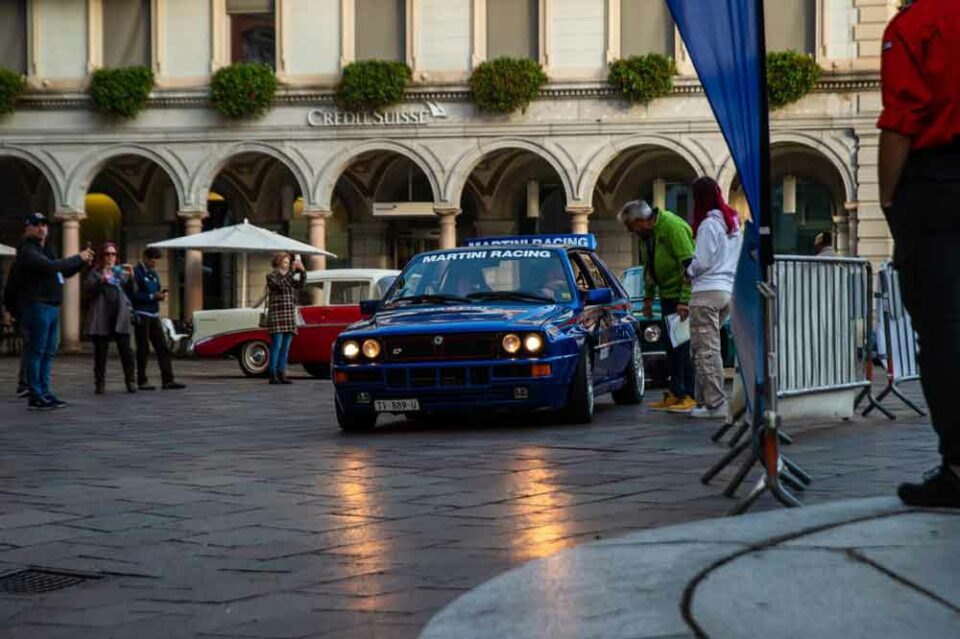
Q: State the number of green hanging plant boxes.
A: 7